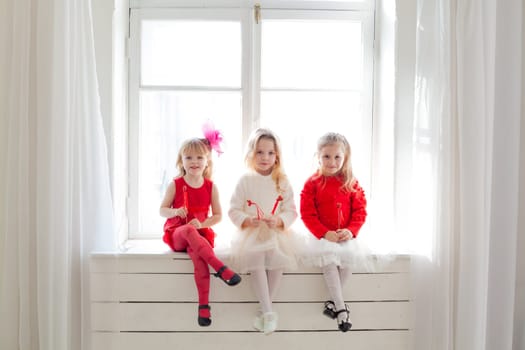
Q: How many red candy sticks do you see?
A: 4